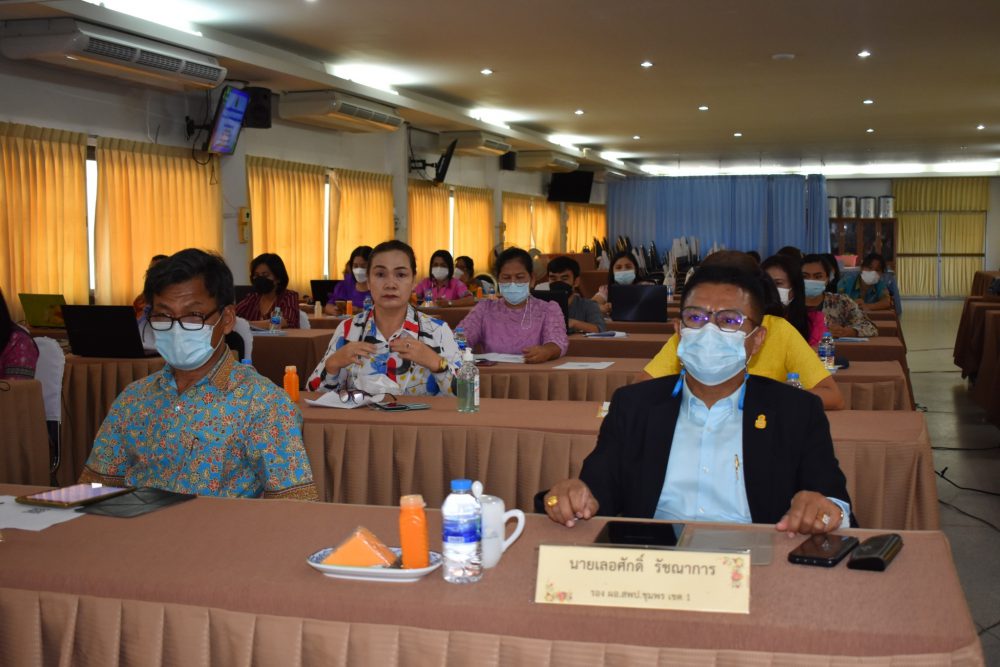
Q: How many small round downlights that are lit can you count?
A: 10